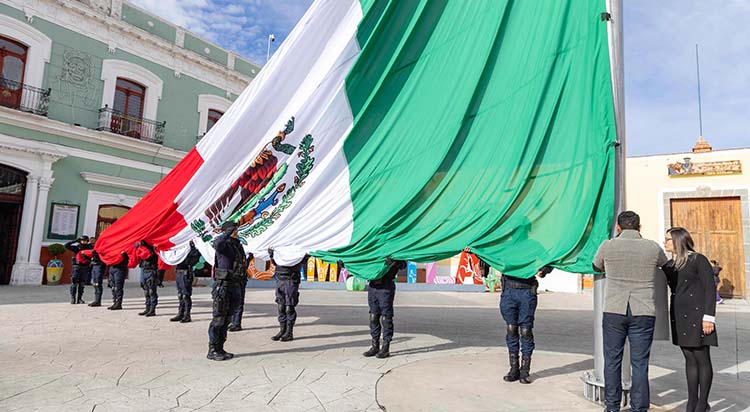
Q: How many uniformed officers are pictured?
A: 10